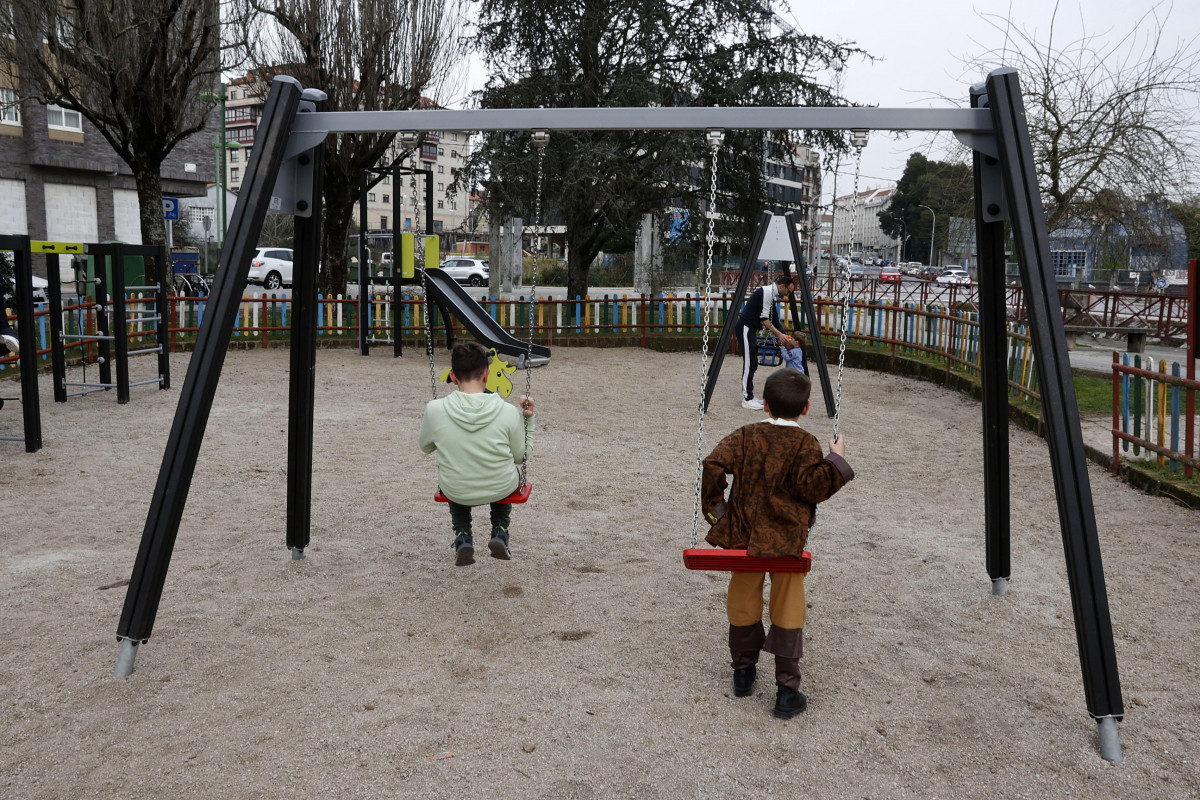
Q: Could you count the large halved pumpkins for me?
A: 0